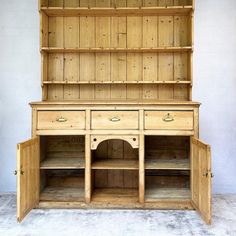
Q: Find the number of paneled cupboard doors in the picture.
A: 2